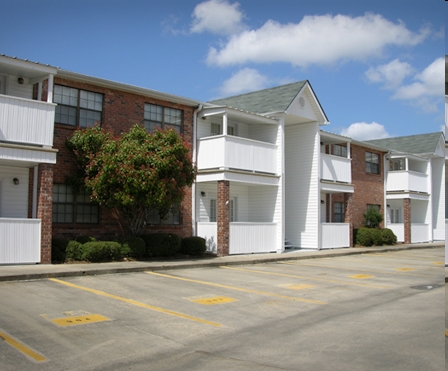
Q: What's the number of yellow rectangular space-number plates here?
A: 6